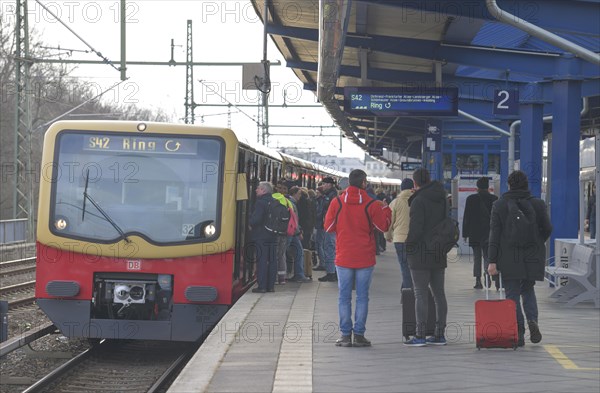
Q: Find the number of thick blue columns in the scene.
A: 2